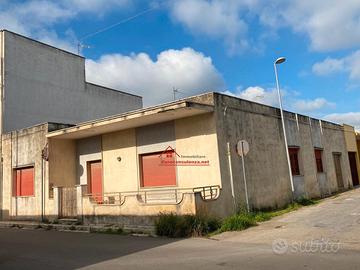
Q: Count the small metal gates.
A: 1